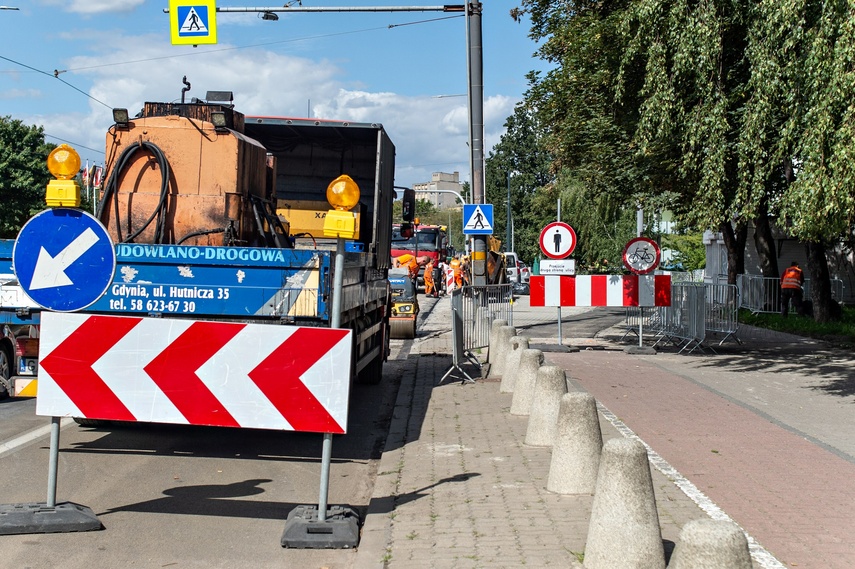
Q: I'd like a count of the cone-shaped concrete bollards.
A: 8